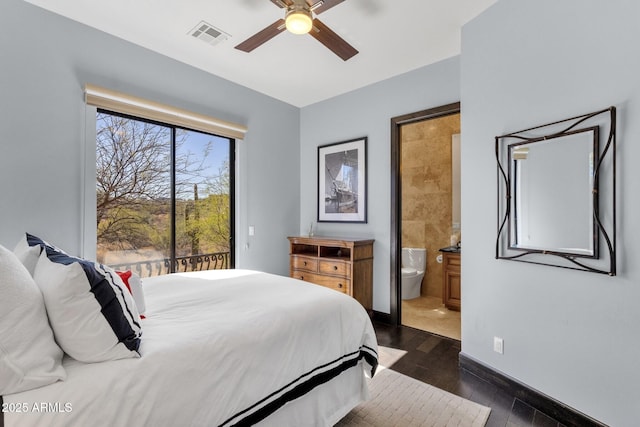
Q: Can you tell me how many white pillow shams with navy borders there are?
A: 2